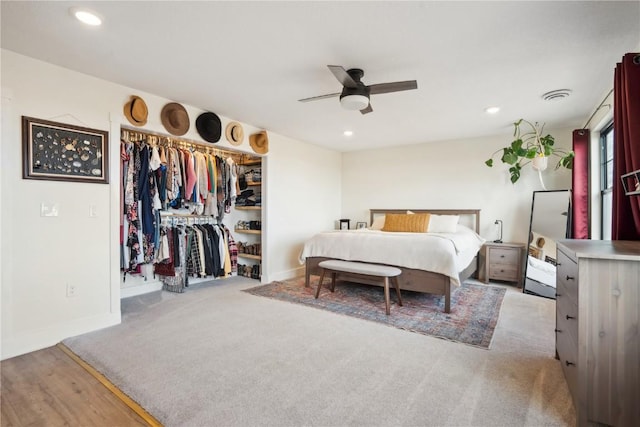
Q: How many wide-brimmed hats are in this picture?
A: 5